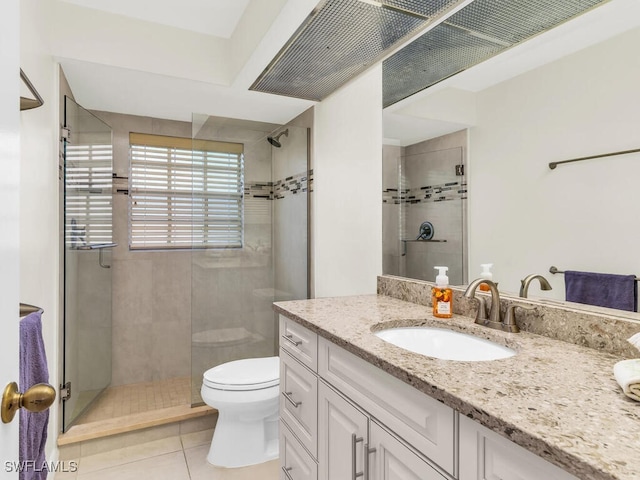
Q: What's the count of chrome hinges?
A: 2